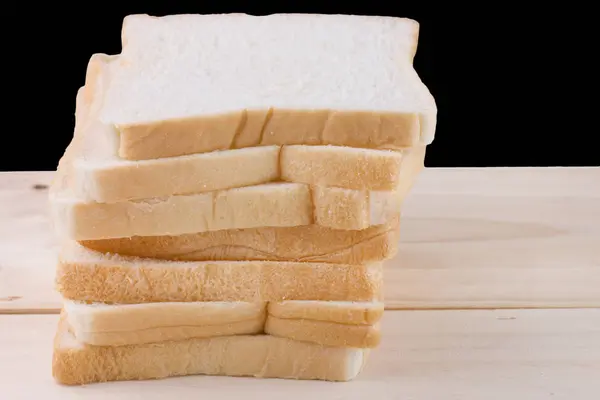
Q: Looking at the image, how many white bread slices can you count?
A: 7